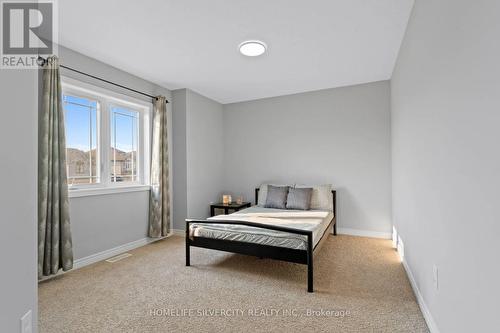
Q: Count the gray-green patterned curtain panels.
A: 2